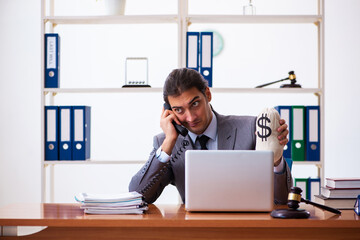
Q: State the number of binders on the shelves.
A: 11